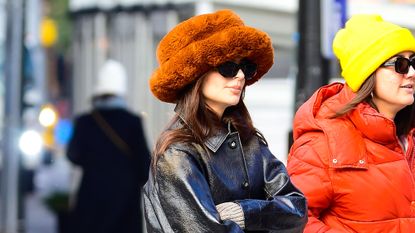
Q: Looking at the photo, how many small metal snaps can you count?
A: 2